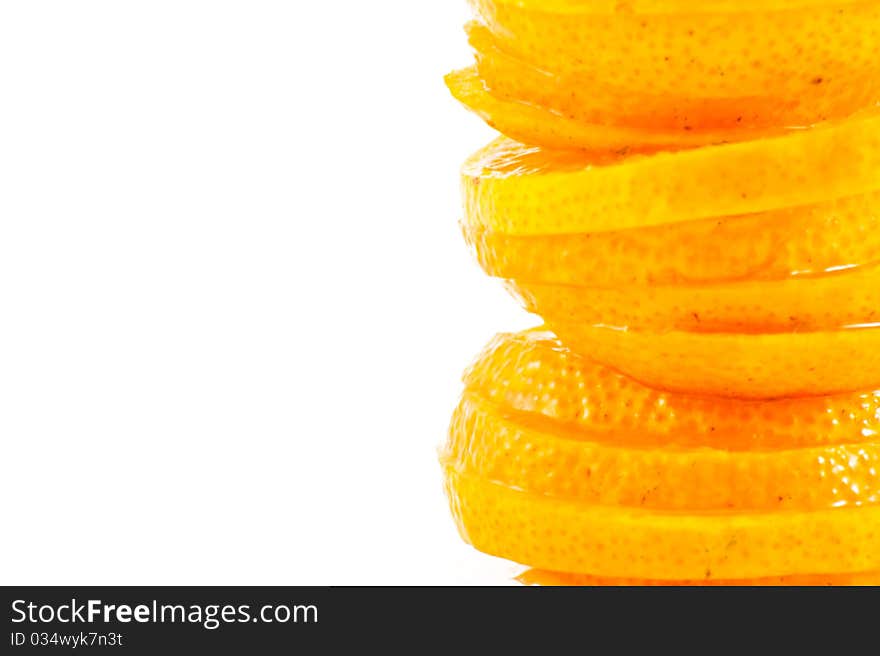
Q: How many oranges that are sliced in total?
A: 3